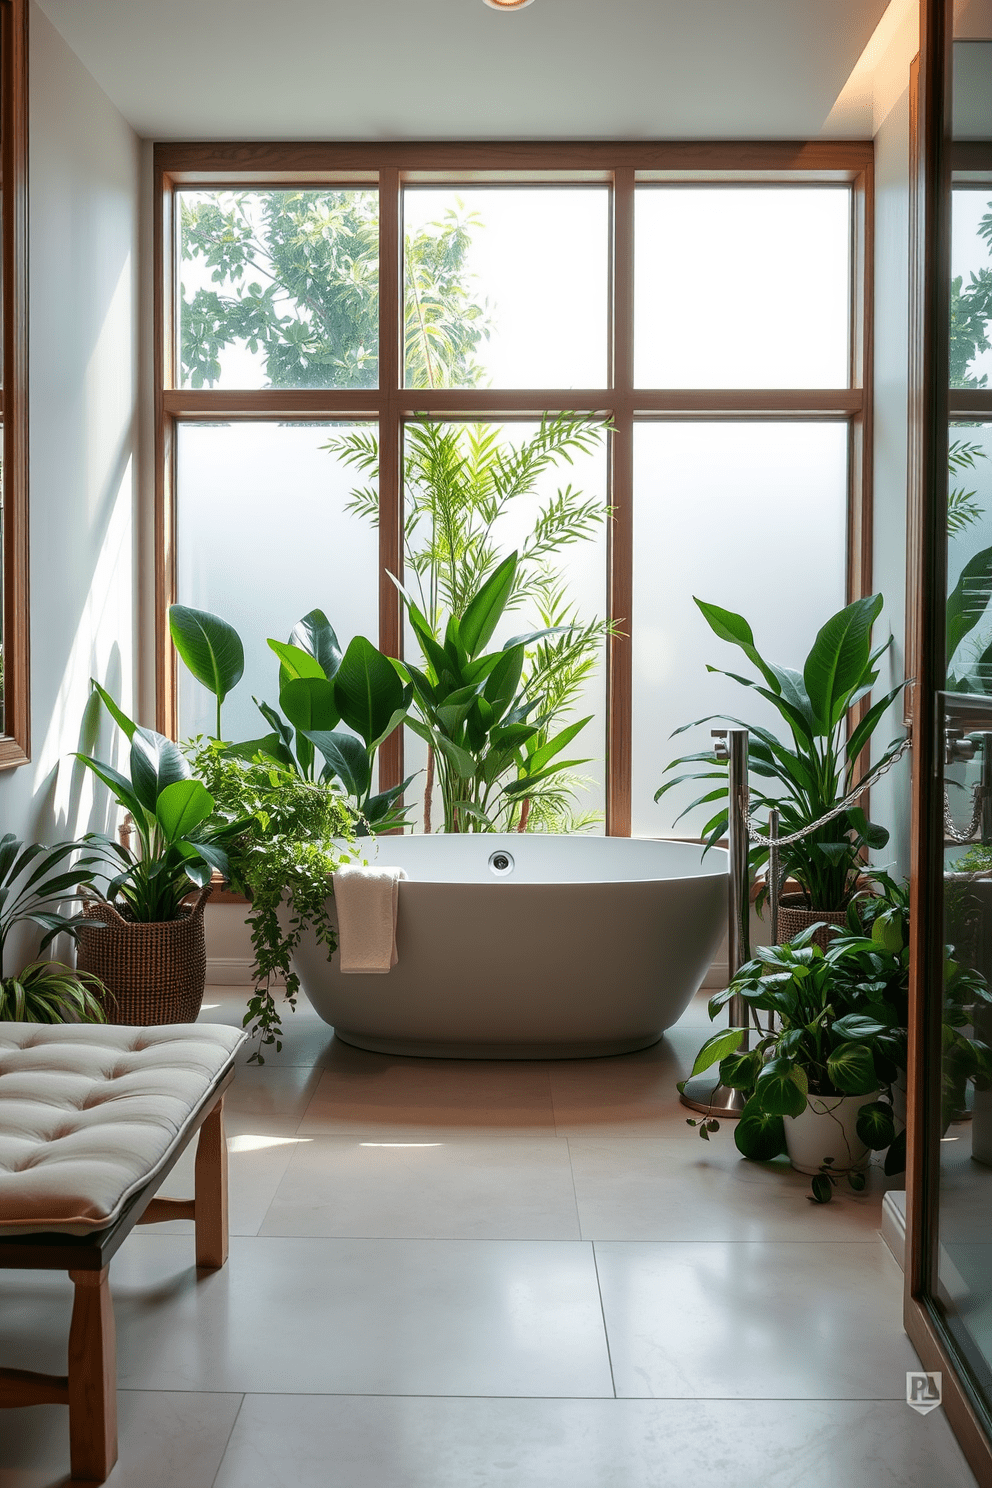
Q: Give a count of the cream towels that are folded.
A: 1